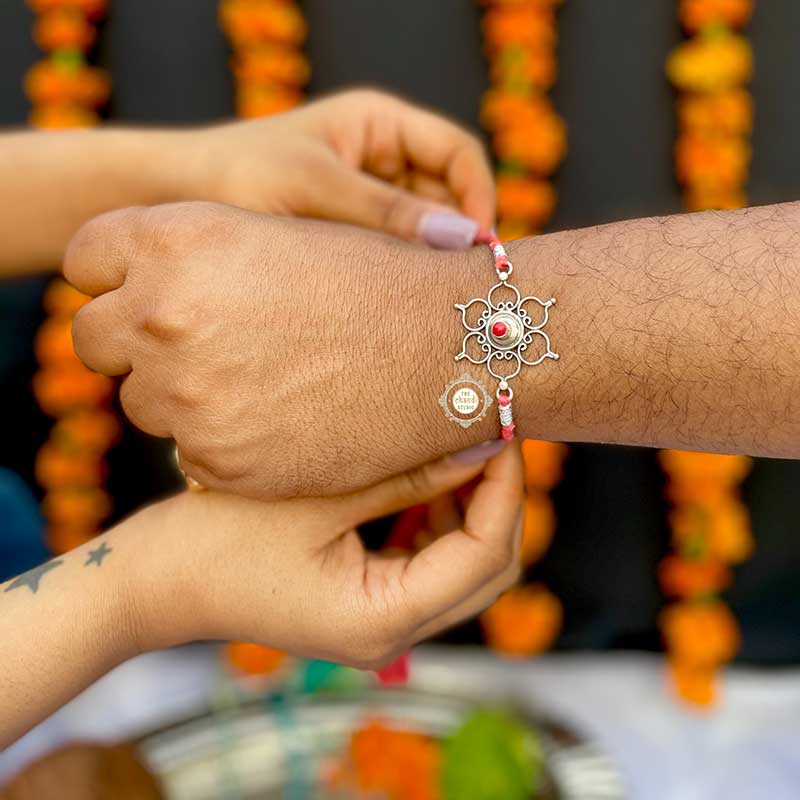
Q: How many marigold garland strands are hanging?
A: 4